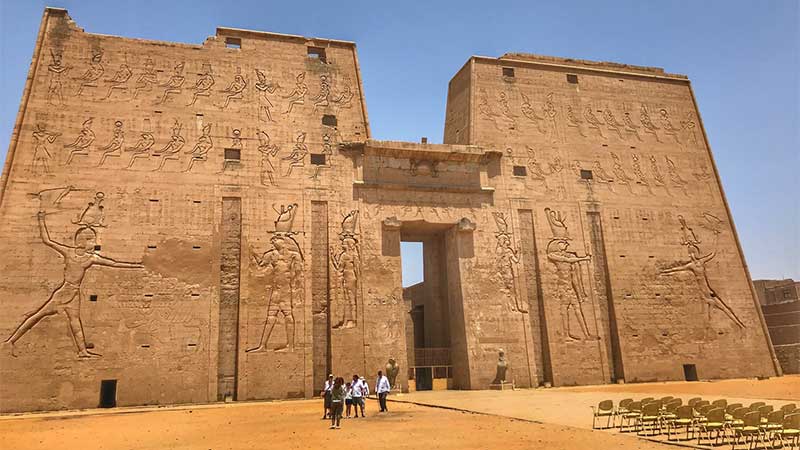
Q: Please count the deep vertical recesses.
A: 4